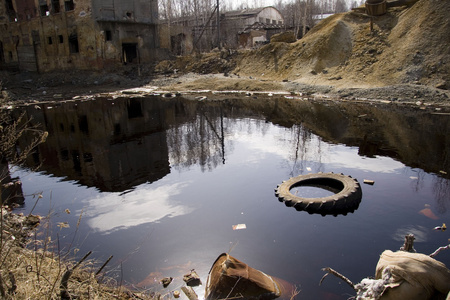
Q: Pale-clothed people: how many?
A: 0